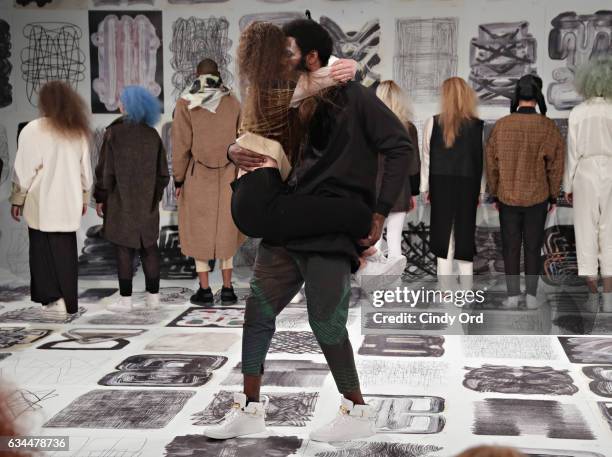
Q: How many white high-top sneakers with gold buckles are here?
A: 2